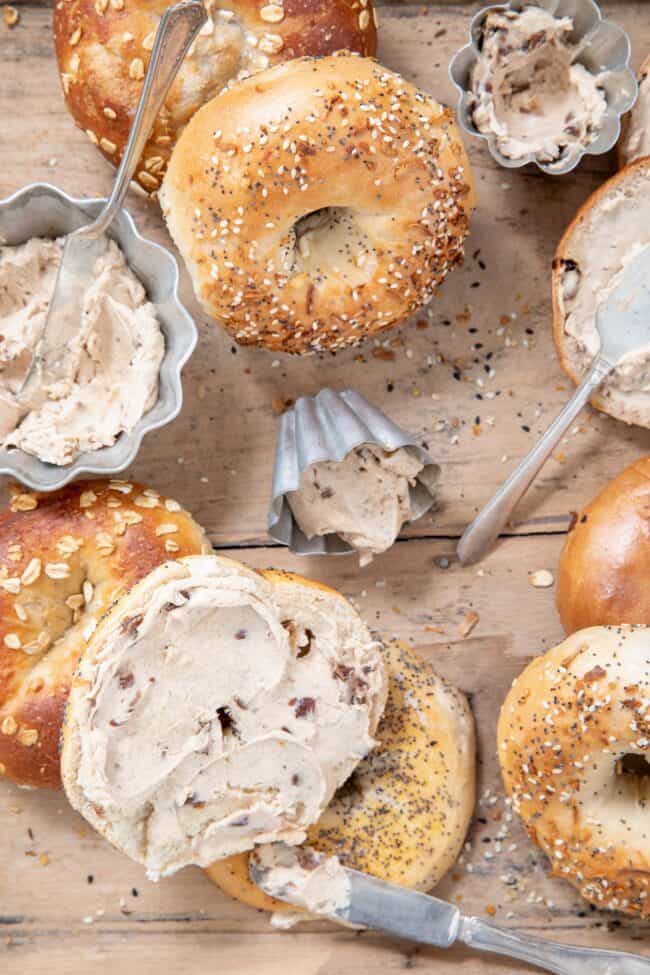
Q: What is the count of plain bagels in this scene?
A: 1